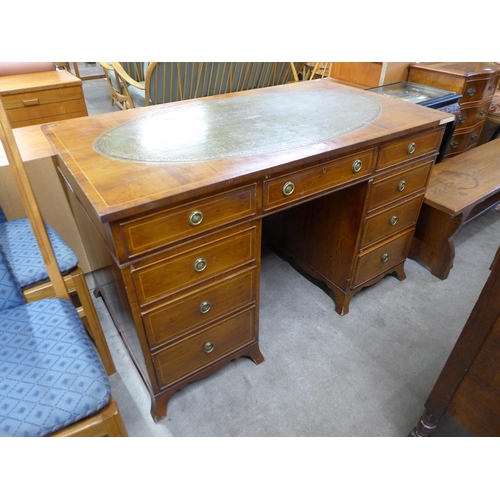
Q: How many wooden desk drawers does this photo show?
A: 9